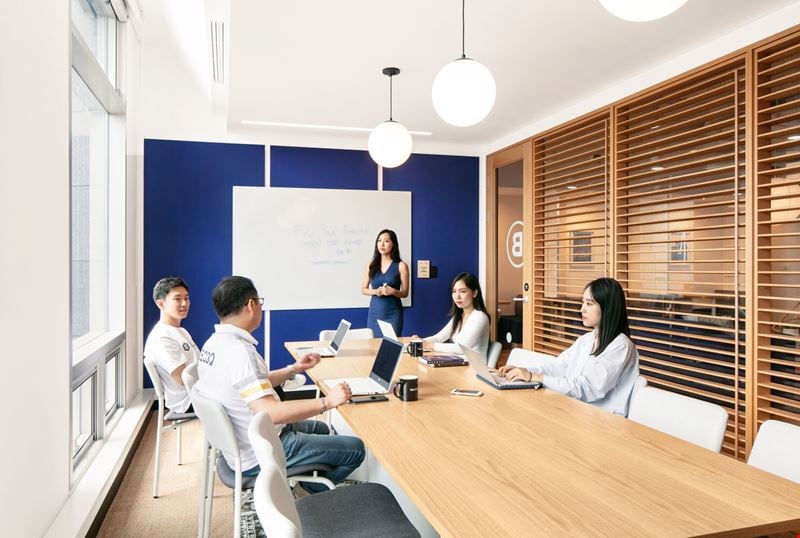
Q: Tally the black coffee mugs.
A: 2